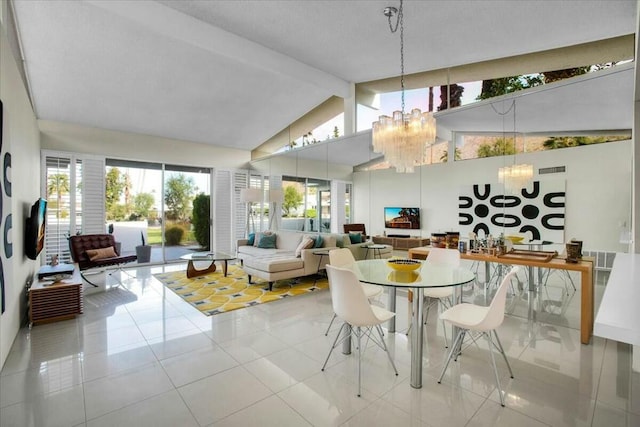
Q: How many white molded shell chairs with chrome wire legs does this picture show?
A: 4